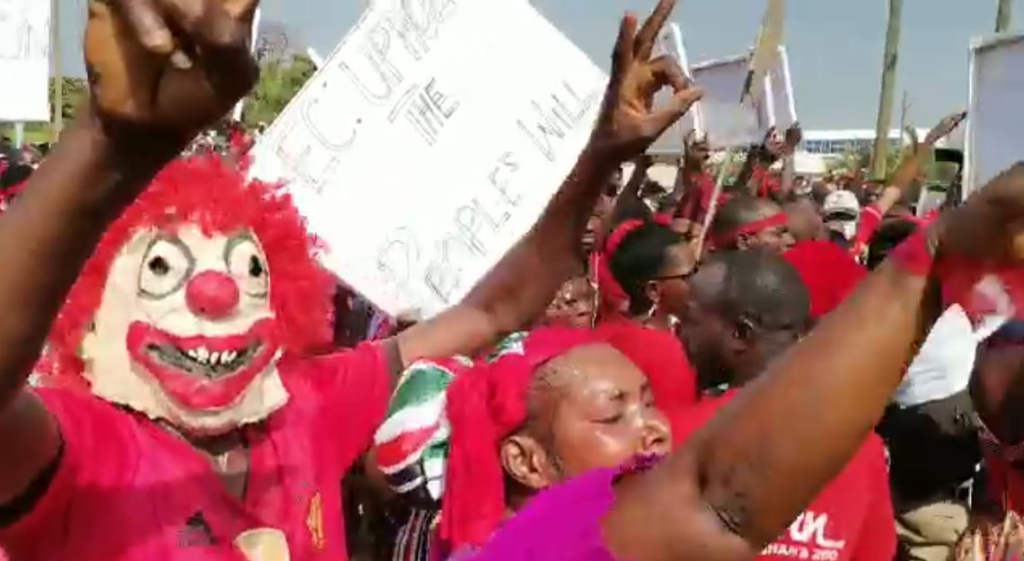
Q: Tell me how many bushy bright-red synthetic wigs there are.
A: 1